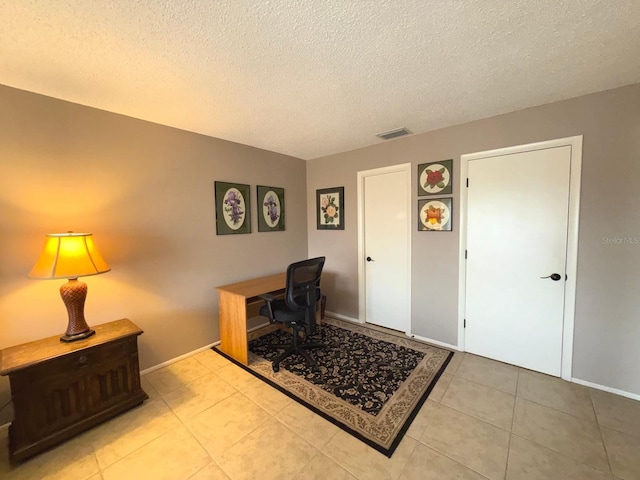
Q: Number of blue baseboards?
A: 0